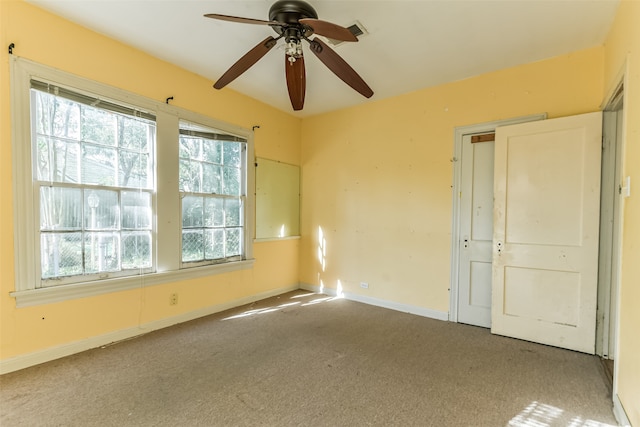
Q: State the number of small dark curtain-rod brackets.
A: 3